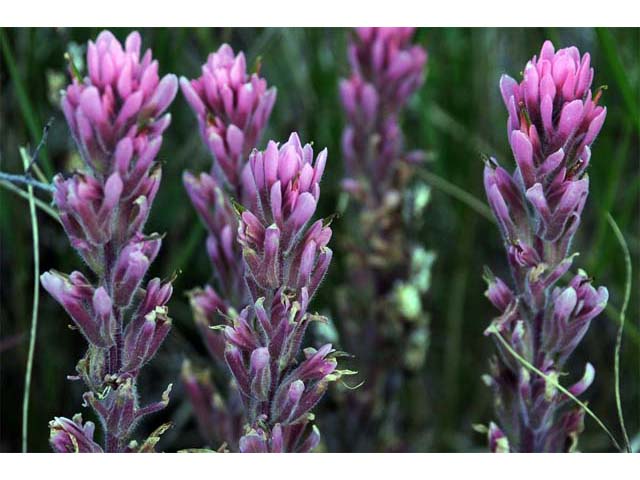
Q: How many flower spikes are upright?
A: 5